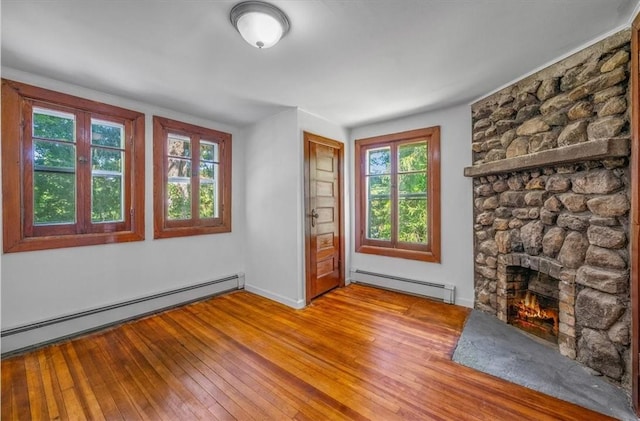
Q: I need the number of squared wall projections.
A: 1